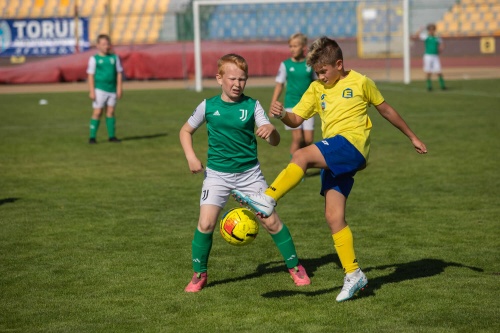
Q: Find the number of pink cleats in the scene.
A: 2